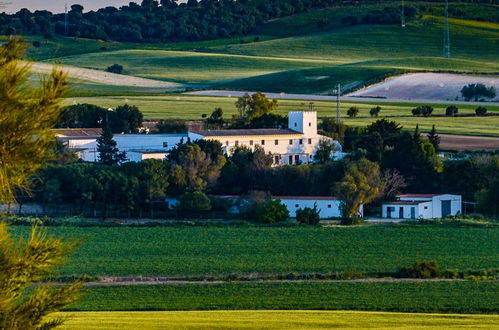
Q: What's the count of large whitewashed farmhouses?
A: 1